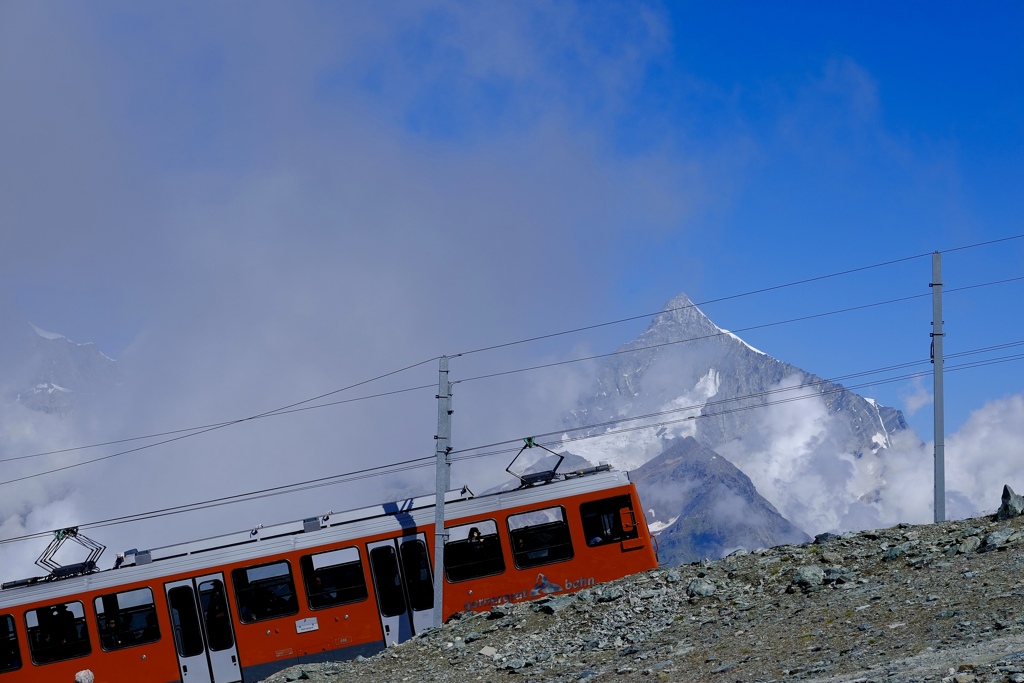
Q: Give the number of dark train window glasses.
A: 12